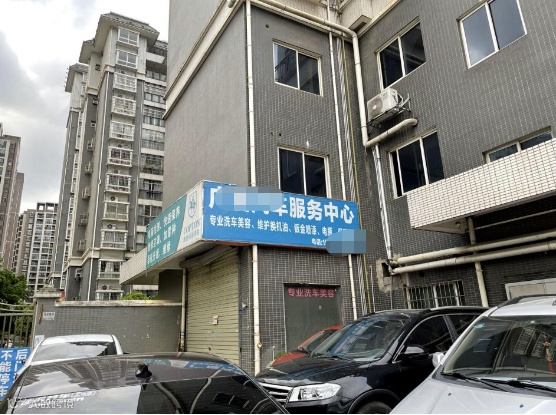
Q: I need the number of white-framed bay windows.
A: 11